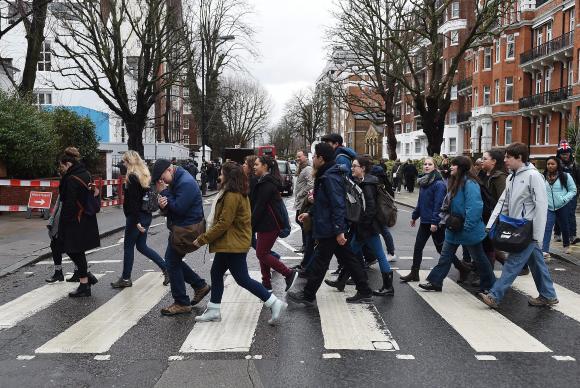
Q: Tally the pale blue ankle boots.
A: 2